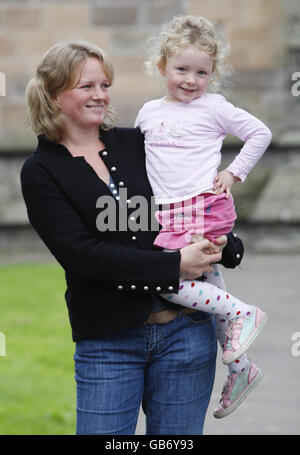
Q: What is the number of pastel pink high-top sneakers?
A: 2